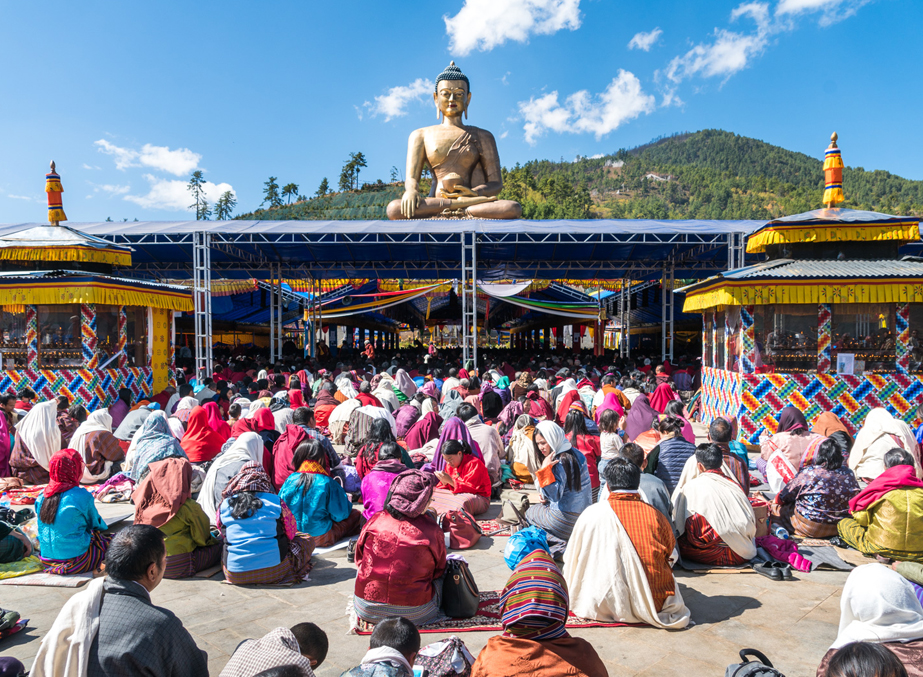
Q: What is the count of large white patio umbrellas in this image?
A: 0